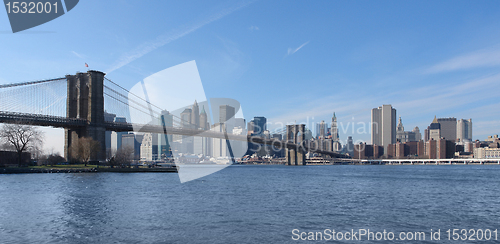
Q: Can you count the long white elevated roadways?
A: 1